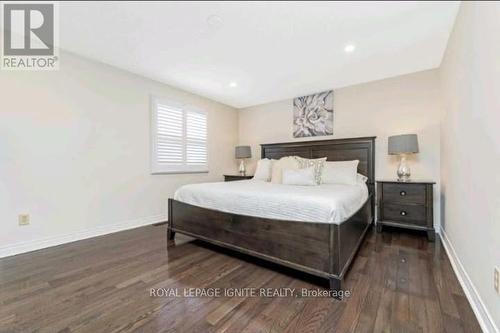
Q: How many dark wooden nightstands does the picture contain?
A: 2